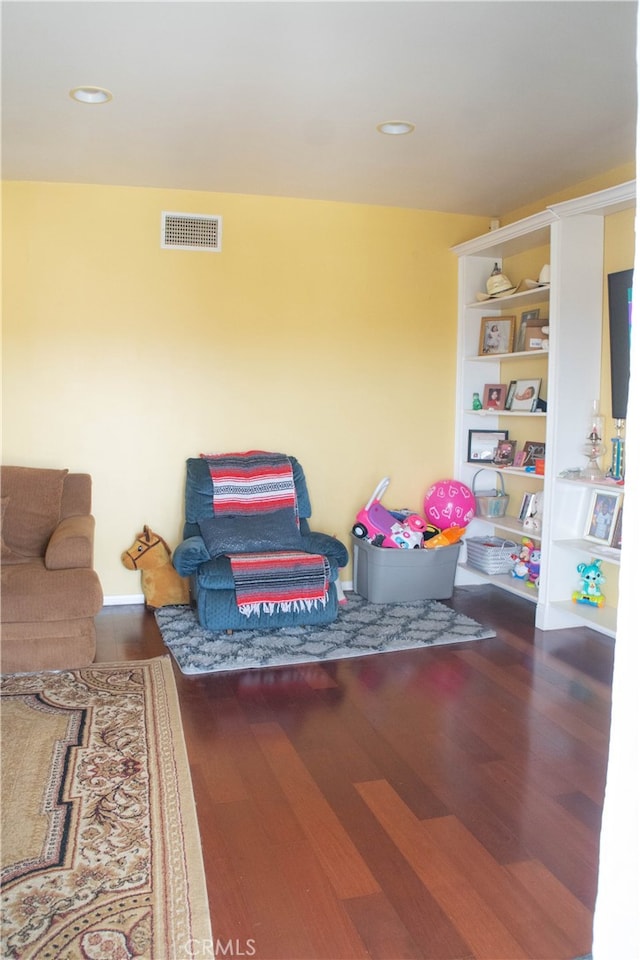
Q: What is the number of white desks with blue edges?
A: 0